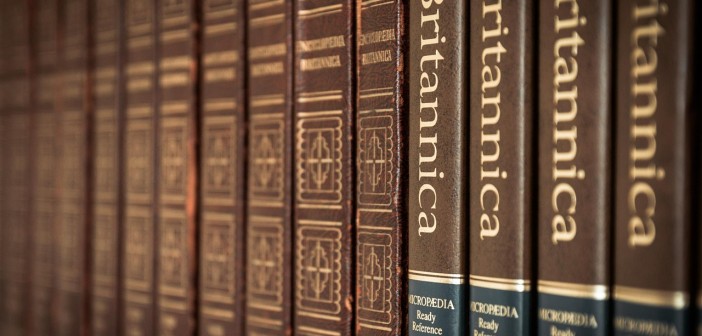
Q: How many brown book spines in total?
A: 14